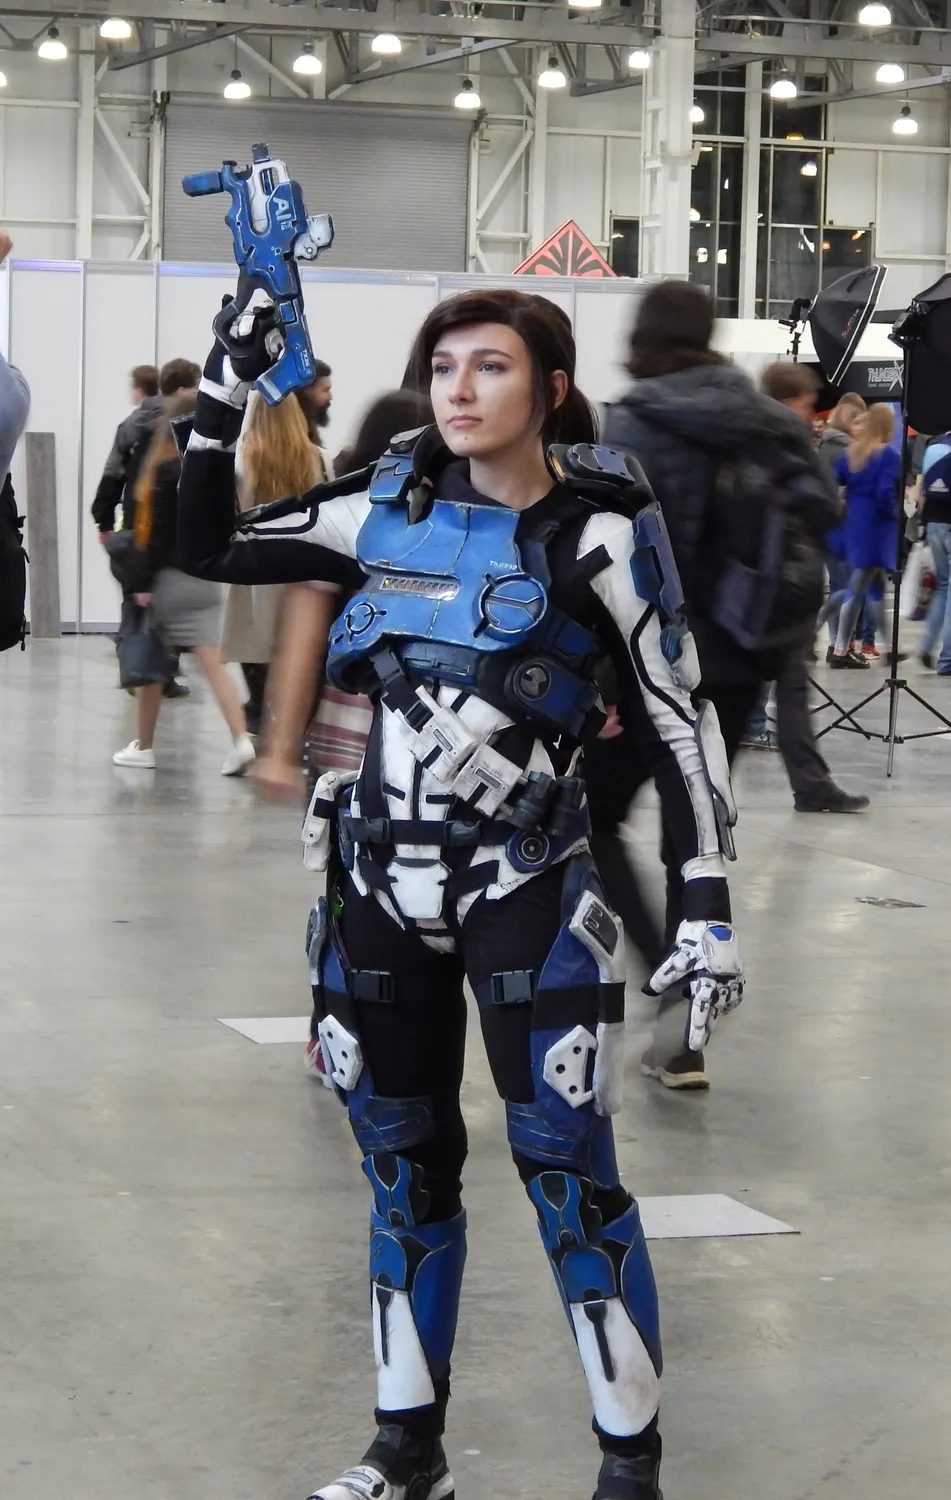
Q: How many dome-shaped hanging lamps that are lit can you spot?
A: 15